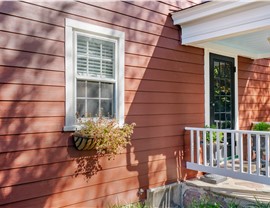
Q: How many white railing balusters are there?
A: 11